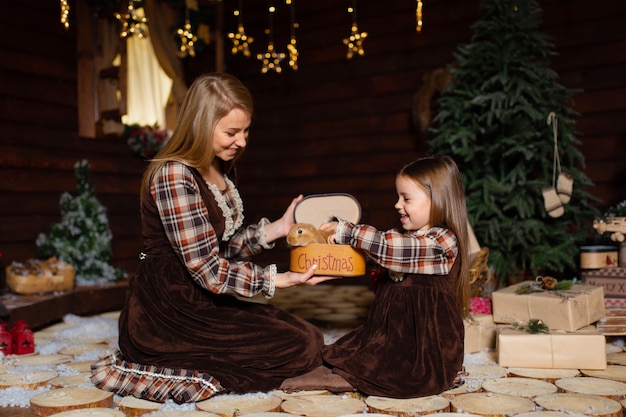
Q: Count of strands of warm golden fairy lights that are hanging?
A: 8